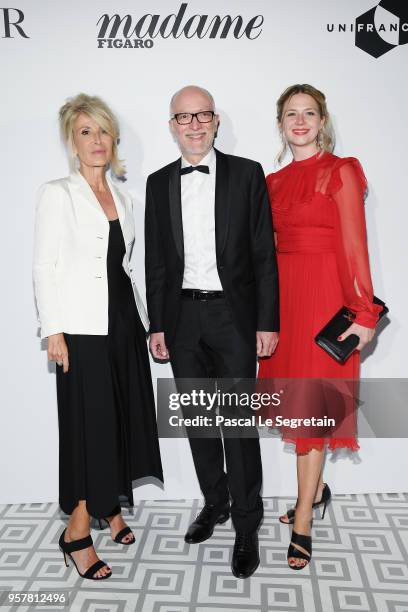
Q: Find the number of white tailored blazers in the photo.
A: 1